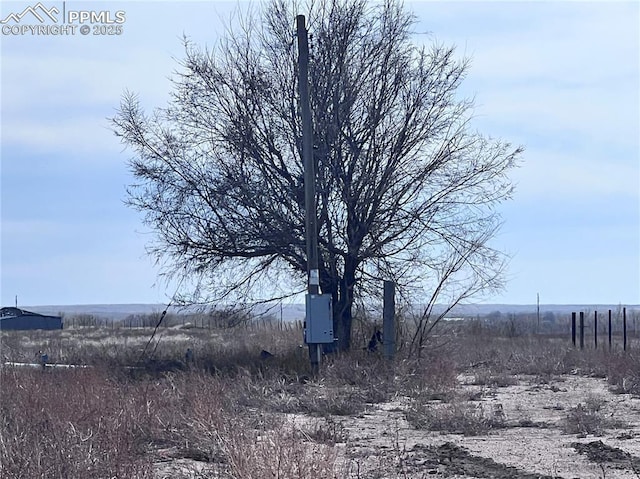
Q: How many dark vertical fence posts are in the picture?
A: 5